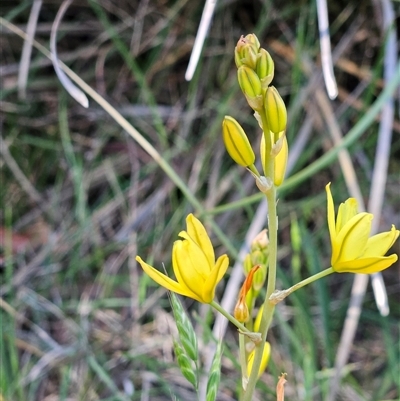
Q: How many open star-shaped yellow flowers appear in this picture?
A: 2